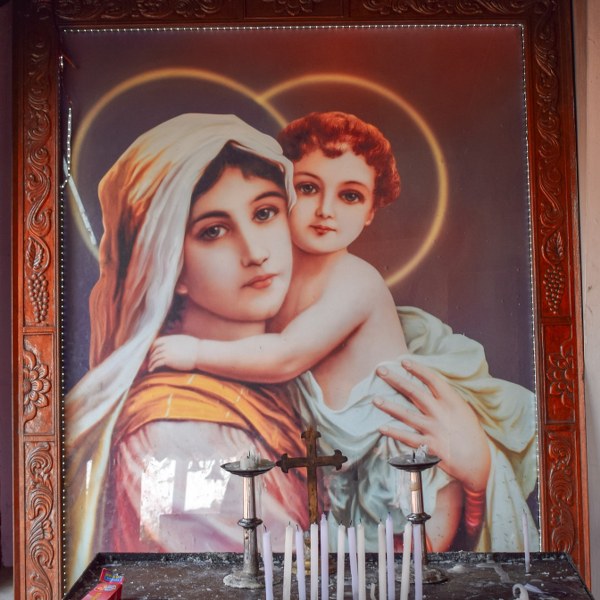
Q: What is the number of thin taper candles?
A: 13